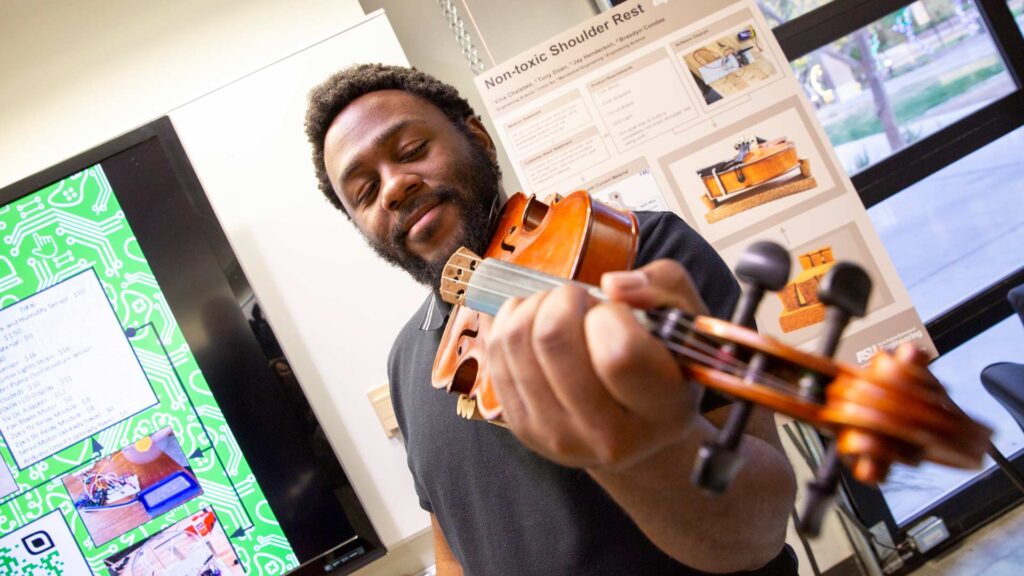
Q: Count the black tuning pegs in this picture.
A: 4